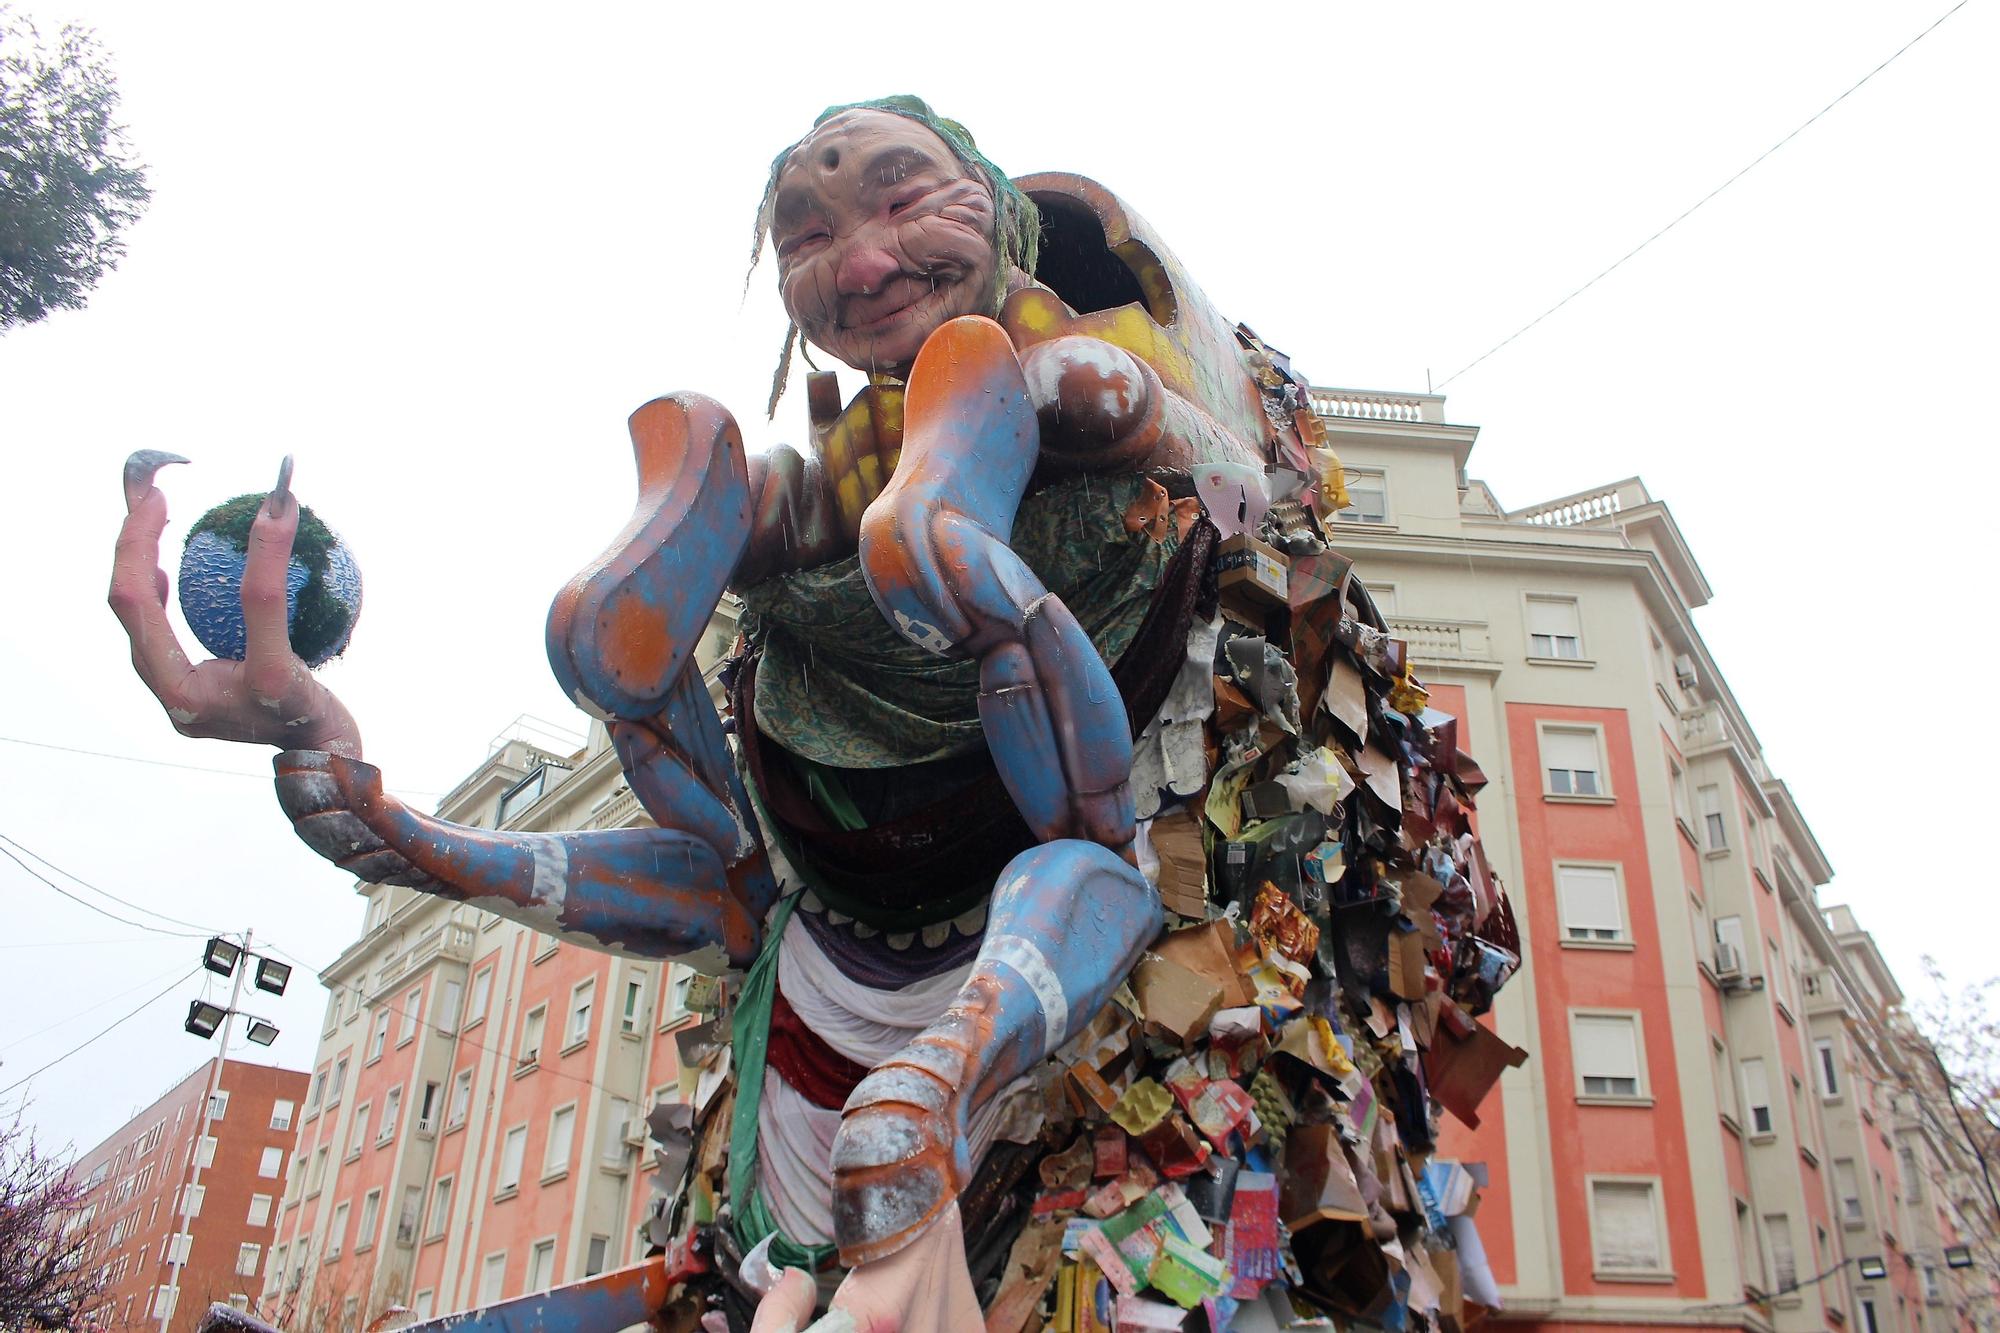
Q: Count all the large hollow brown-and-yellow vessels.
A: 1